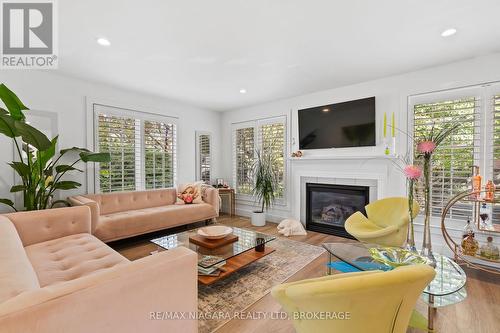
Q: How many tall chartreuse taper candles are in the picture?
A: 2